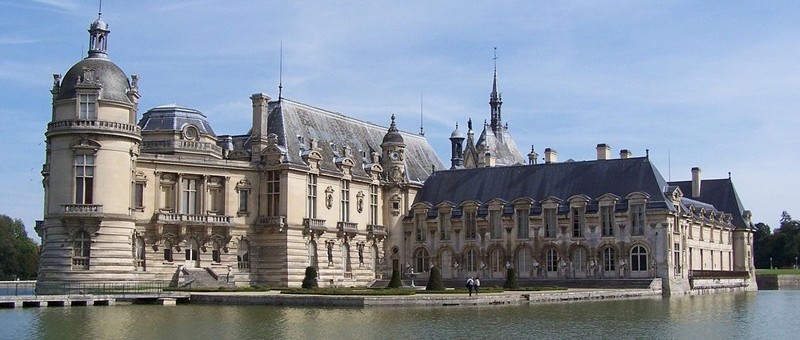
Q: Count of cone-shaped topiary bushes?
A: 4